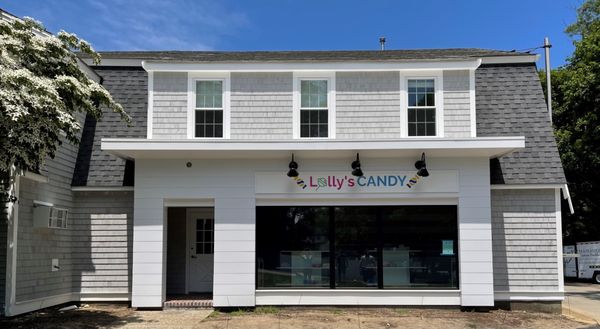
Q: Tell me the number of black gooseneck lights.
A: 3